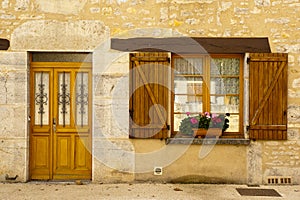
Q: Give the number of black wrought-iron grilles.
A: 3